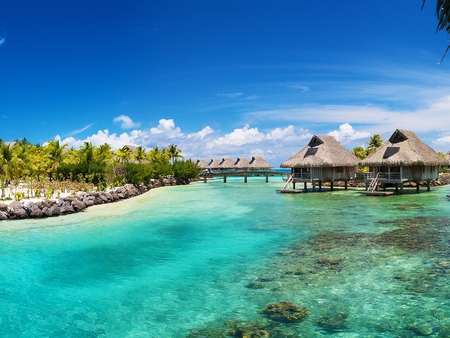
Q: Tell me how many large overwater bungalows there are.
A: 2